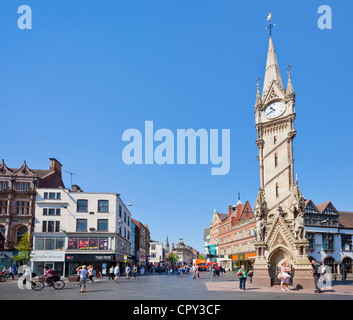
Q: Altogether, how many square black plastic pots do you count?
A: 0